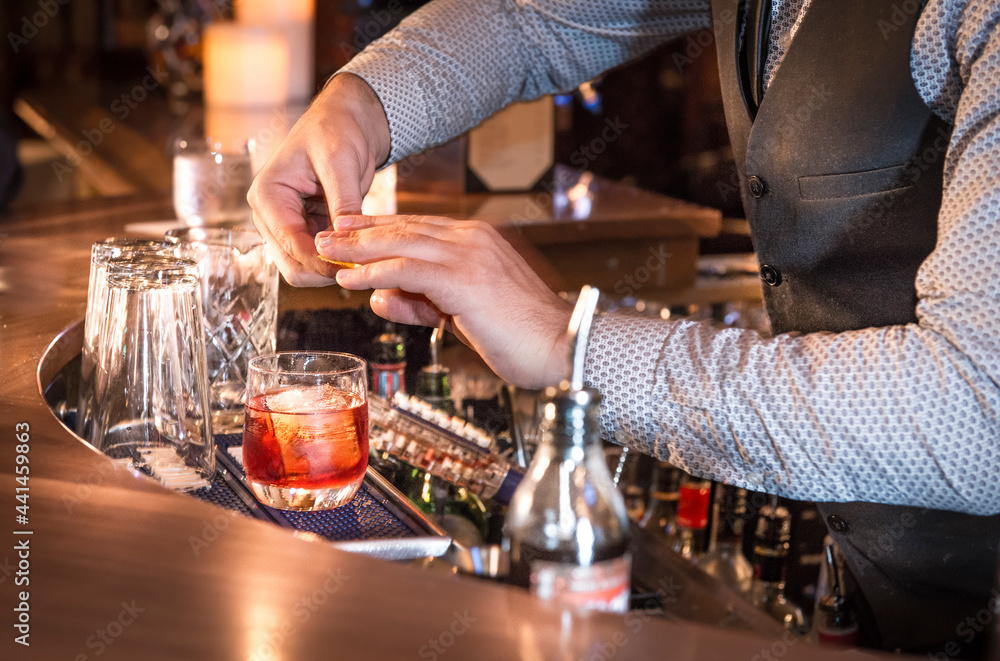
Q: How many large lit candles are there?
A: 2